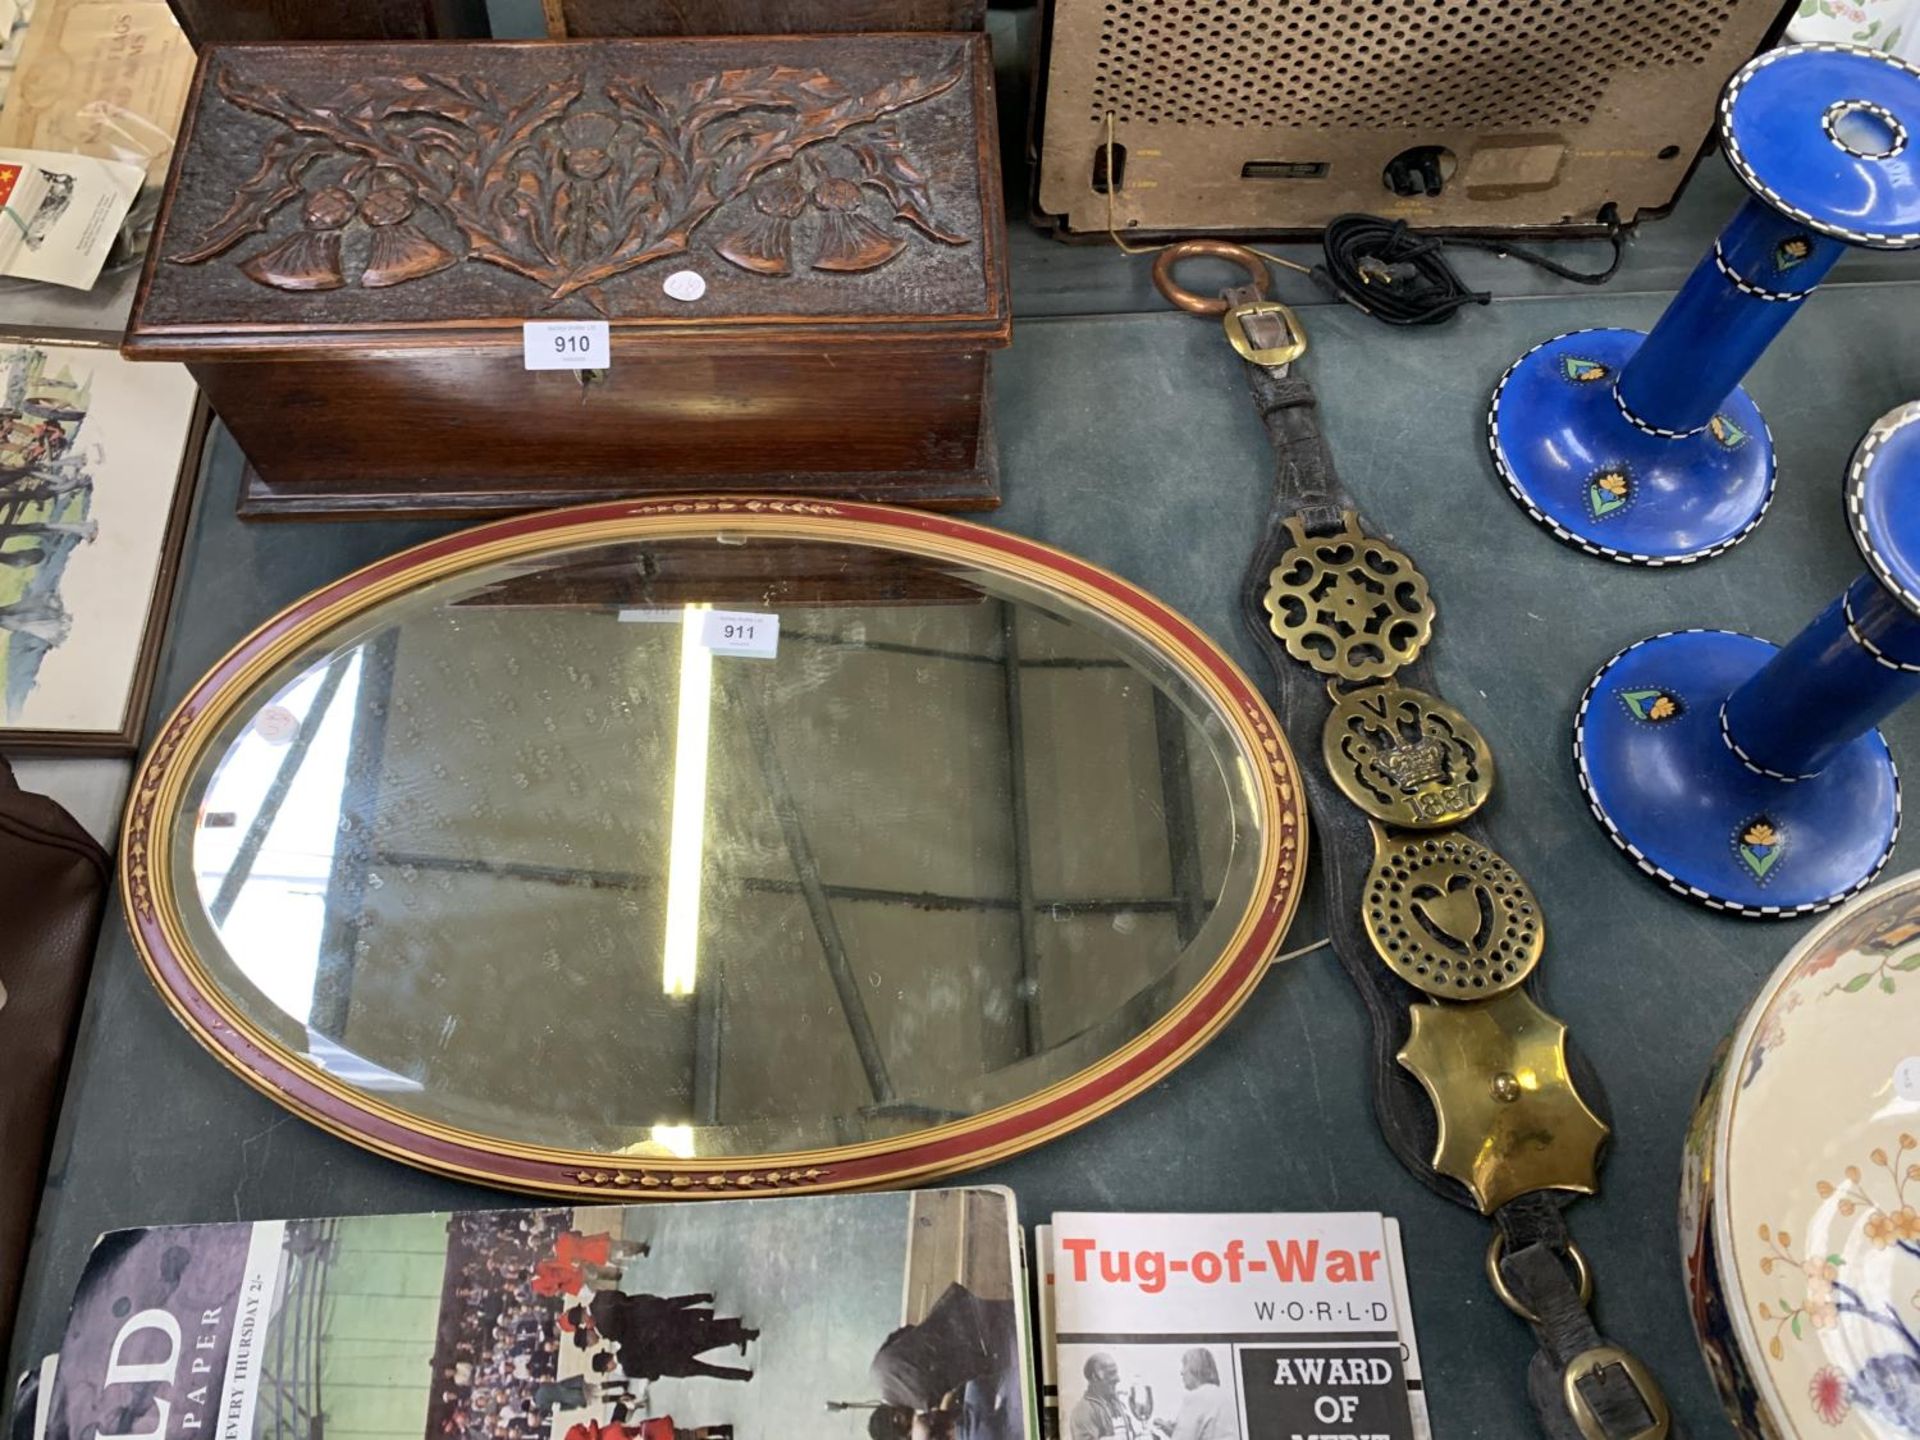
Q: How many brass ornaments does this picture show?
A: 4